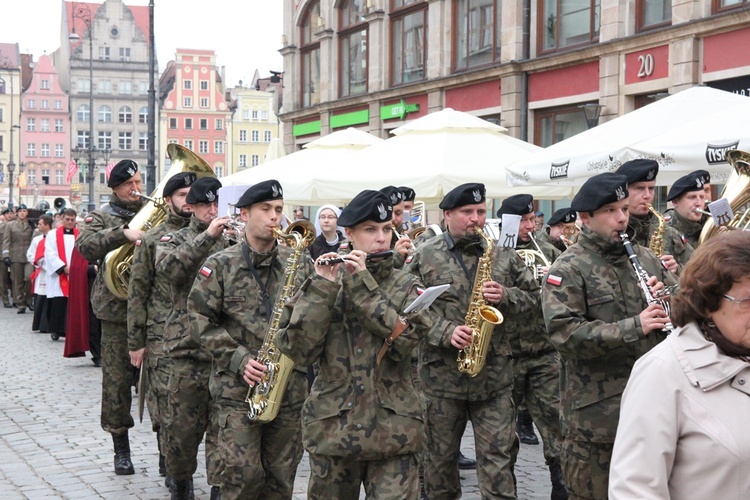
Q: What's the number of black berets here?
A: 14